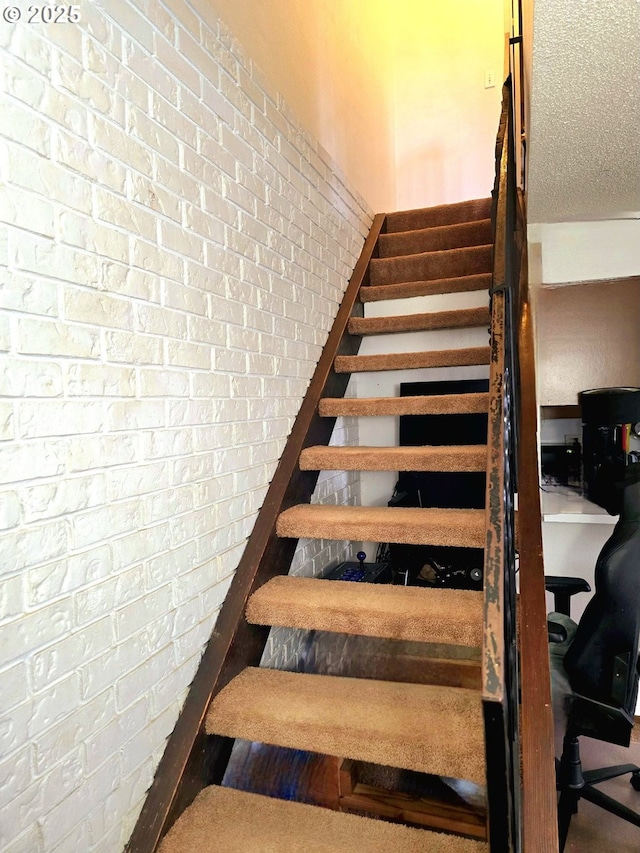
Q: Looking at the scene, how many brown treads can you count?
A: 12